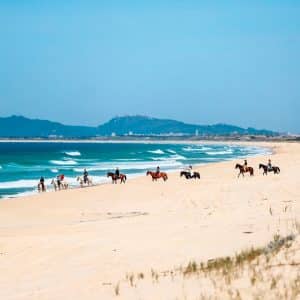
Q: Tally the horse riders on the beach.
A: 8